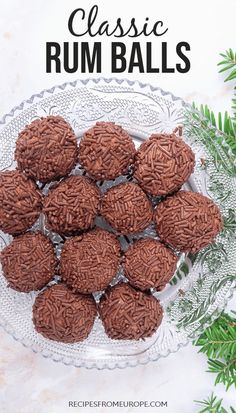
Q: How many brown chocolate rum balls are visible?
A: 12